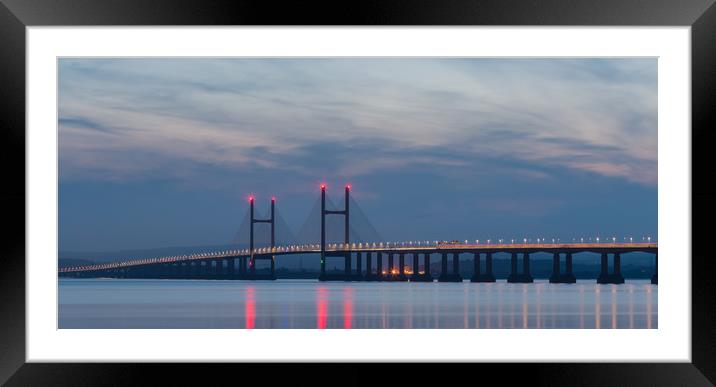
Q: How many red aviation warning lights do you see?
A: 4